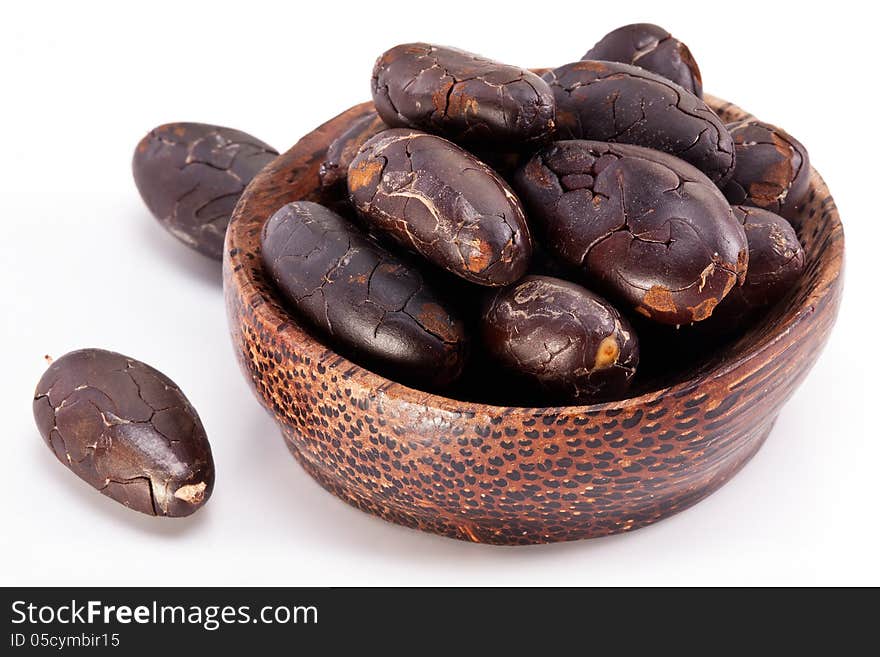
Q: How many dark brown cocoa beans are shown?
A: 12